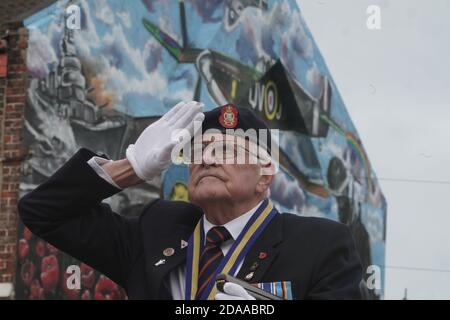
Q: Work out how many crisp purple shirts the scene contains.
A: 0